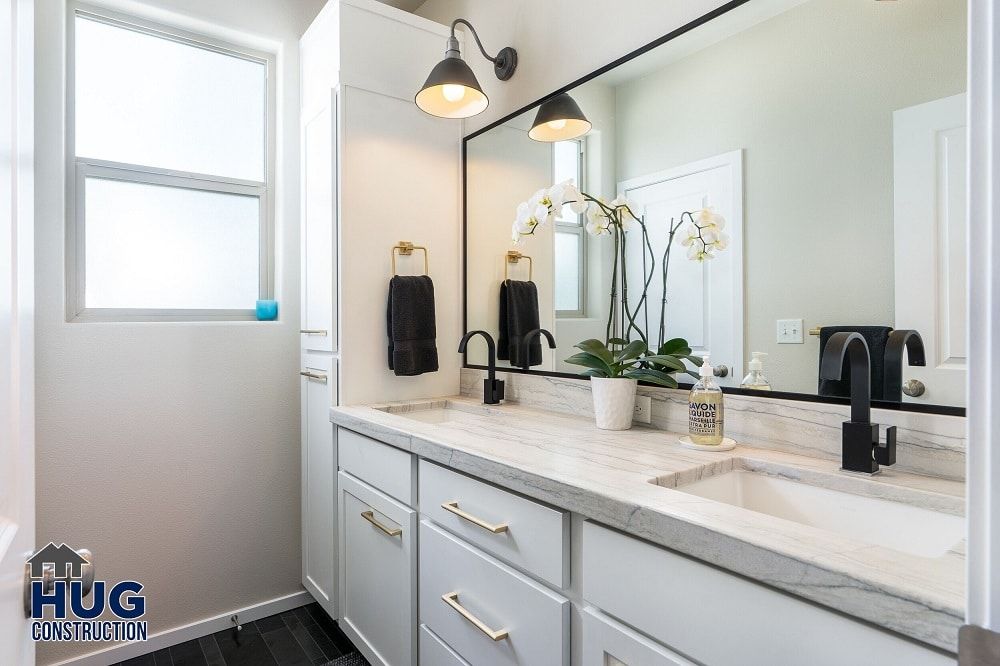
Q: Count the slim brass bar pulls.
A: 5